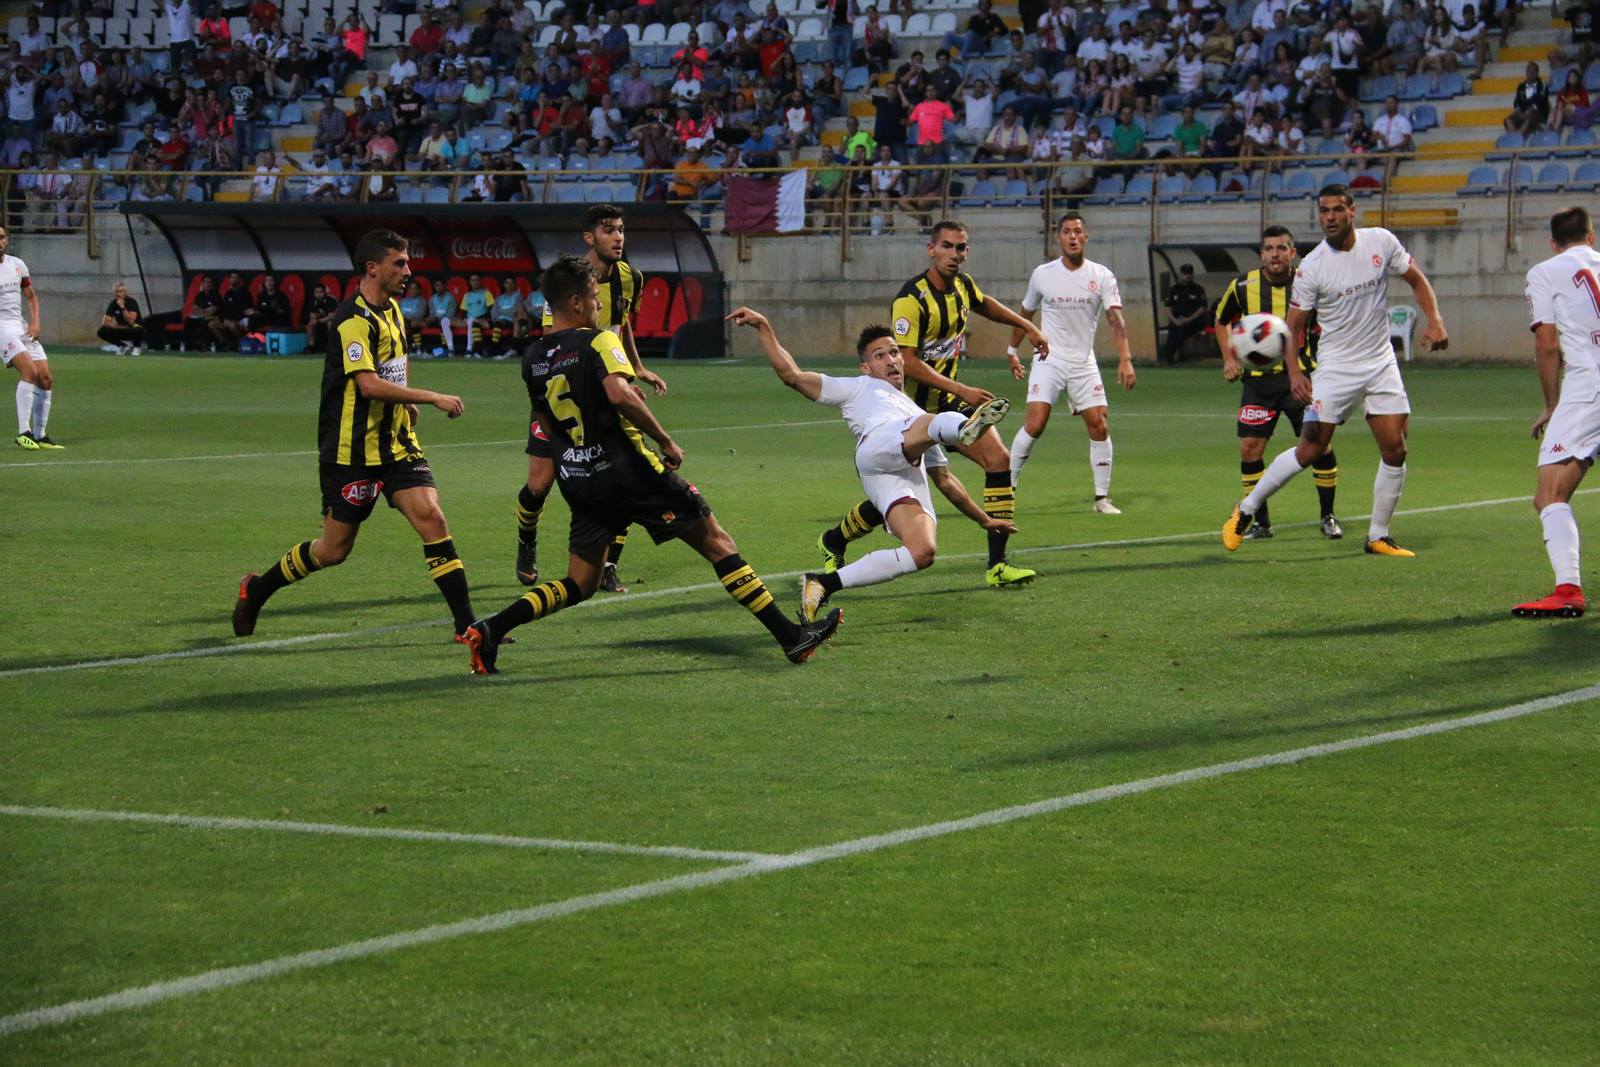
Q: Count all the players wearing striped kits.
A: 5